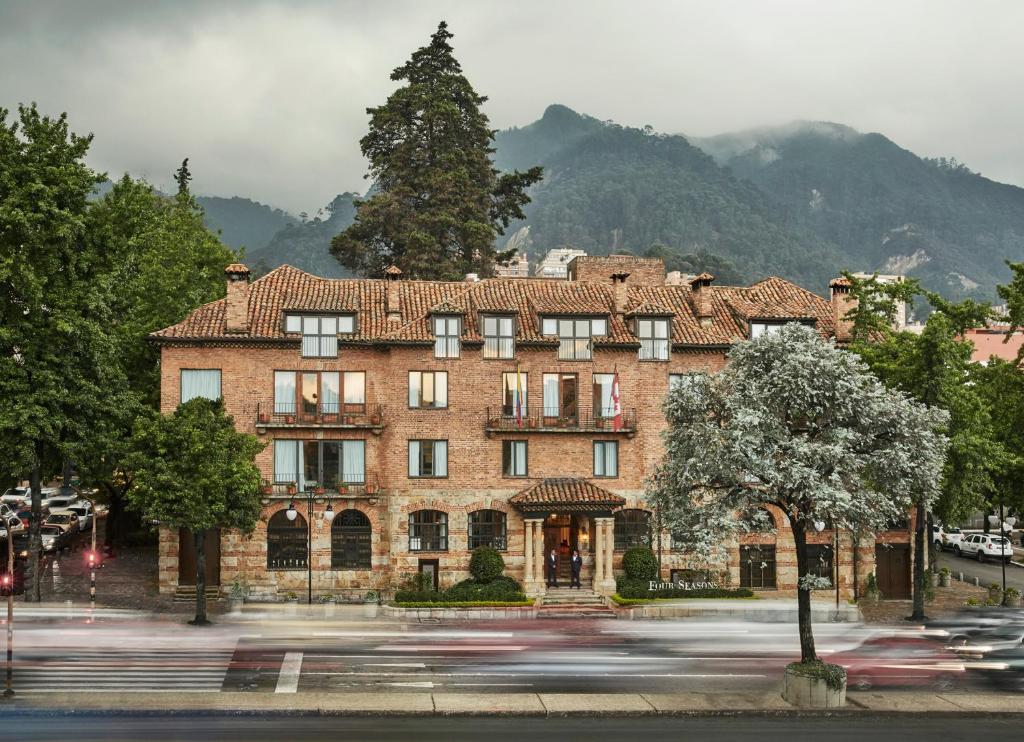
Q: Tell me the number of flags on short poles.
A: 2